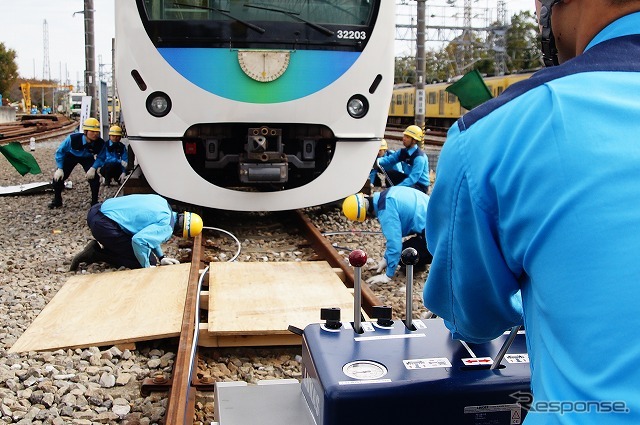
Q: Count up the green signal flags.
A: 2